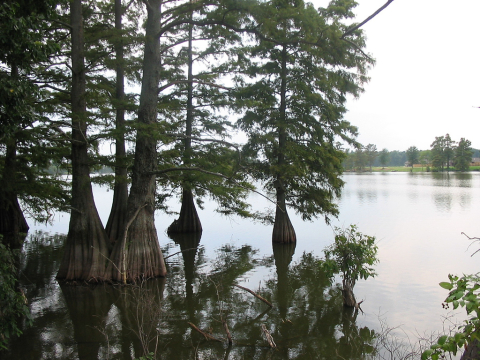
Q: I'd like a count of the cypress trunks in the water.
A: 6